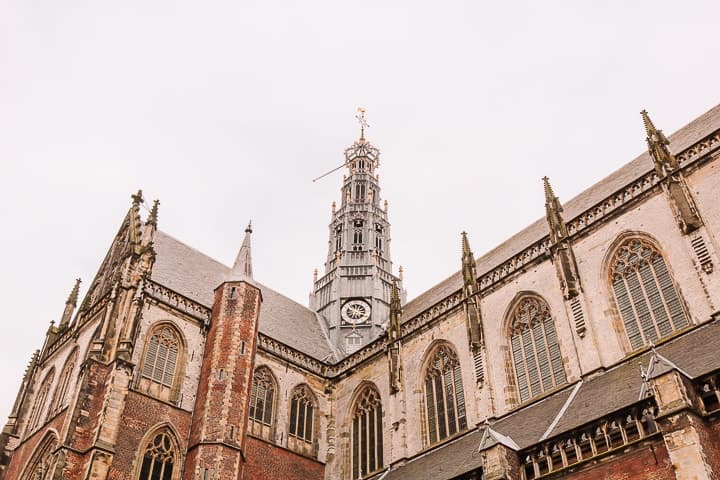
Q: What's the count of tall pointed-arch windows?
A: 11